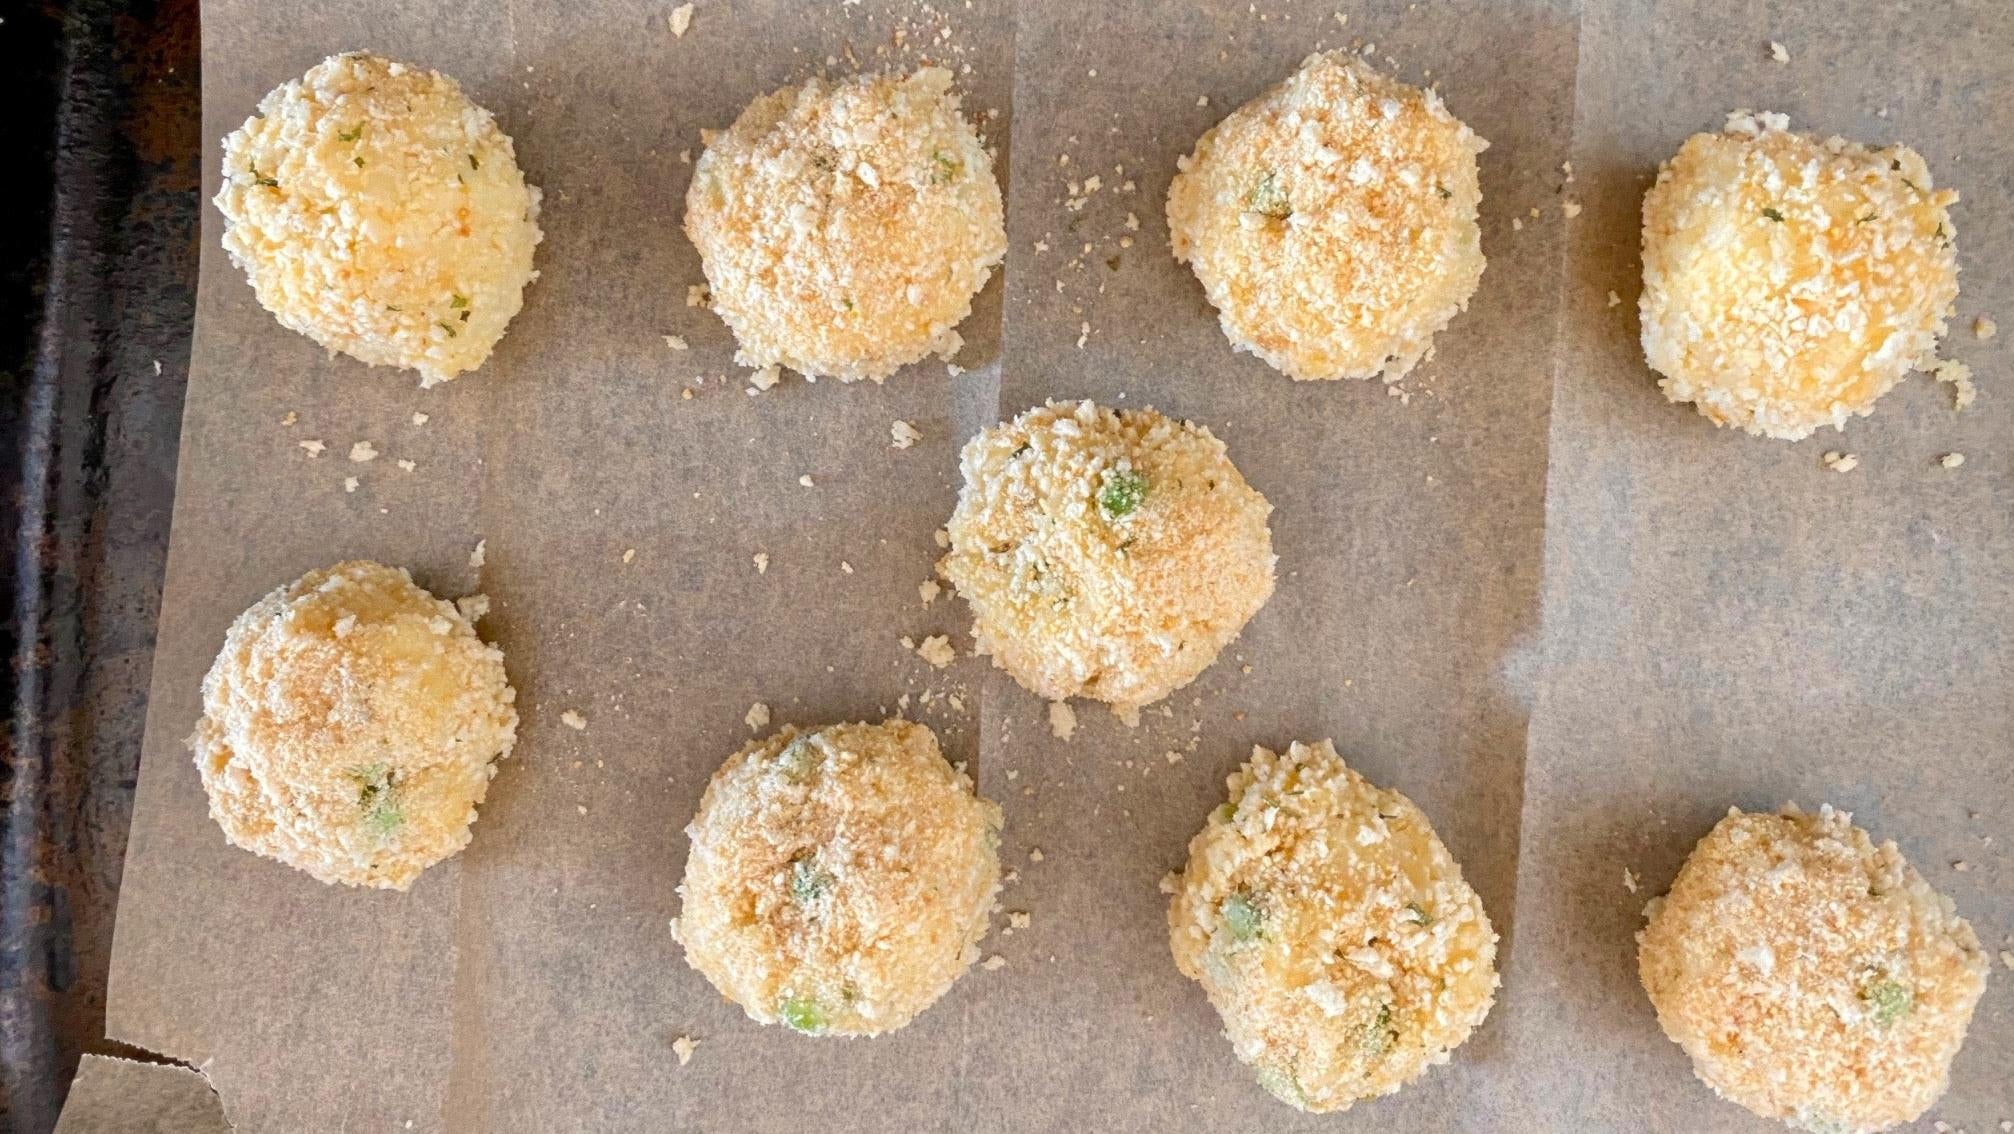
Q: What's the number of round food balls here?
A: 9